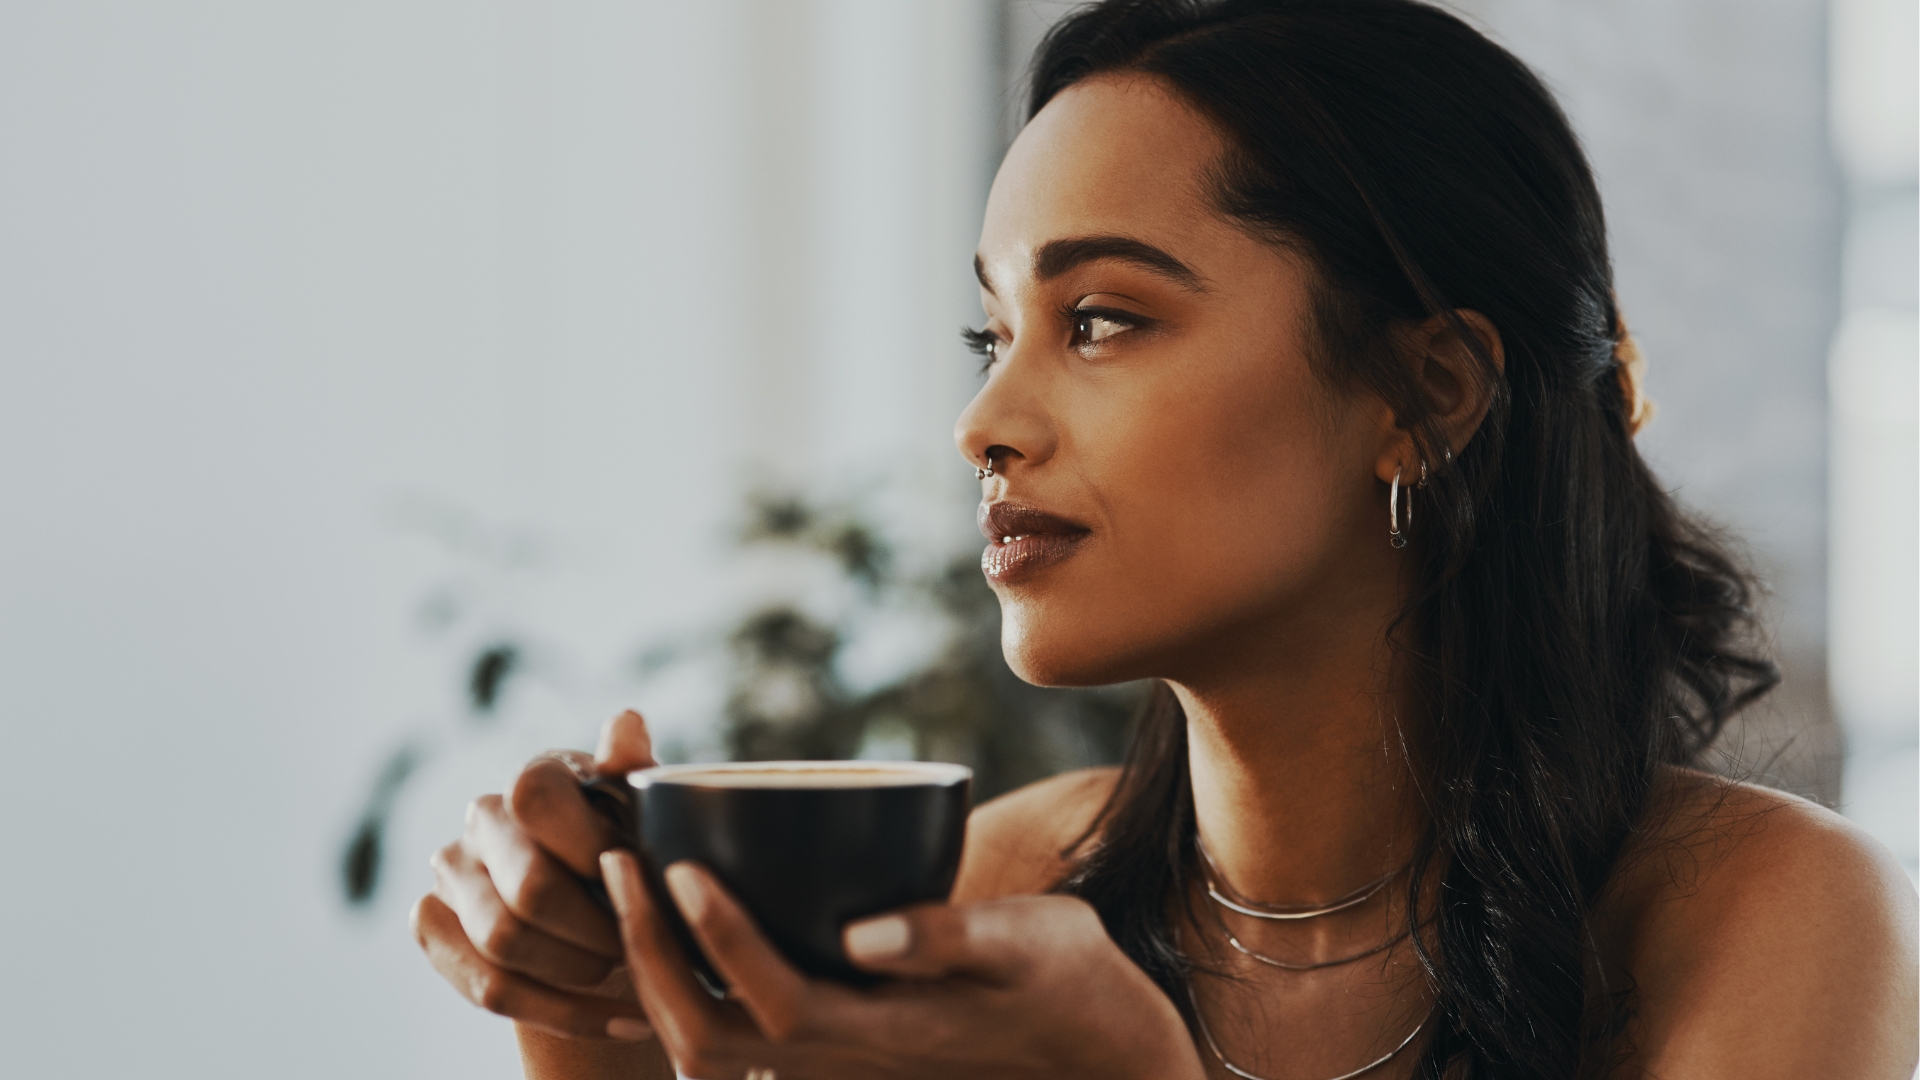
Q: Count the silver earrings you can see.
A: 3